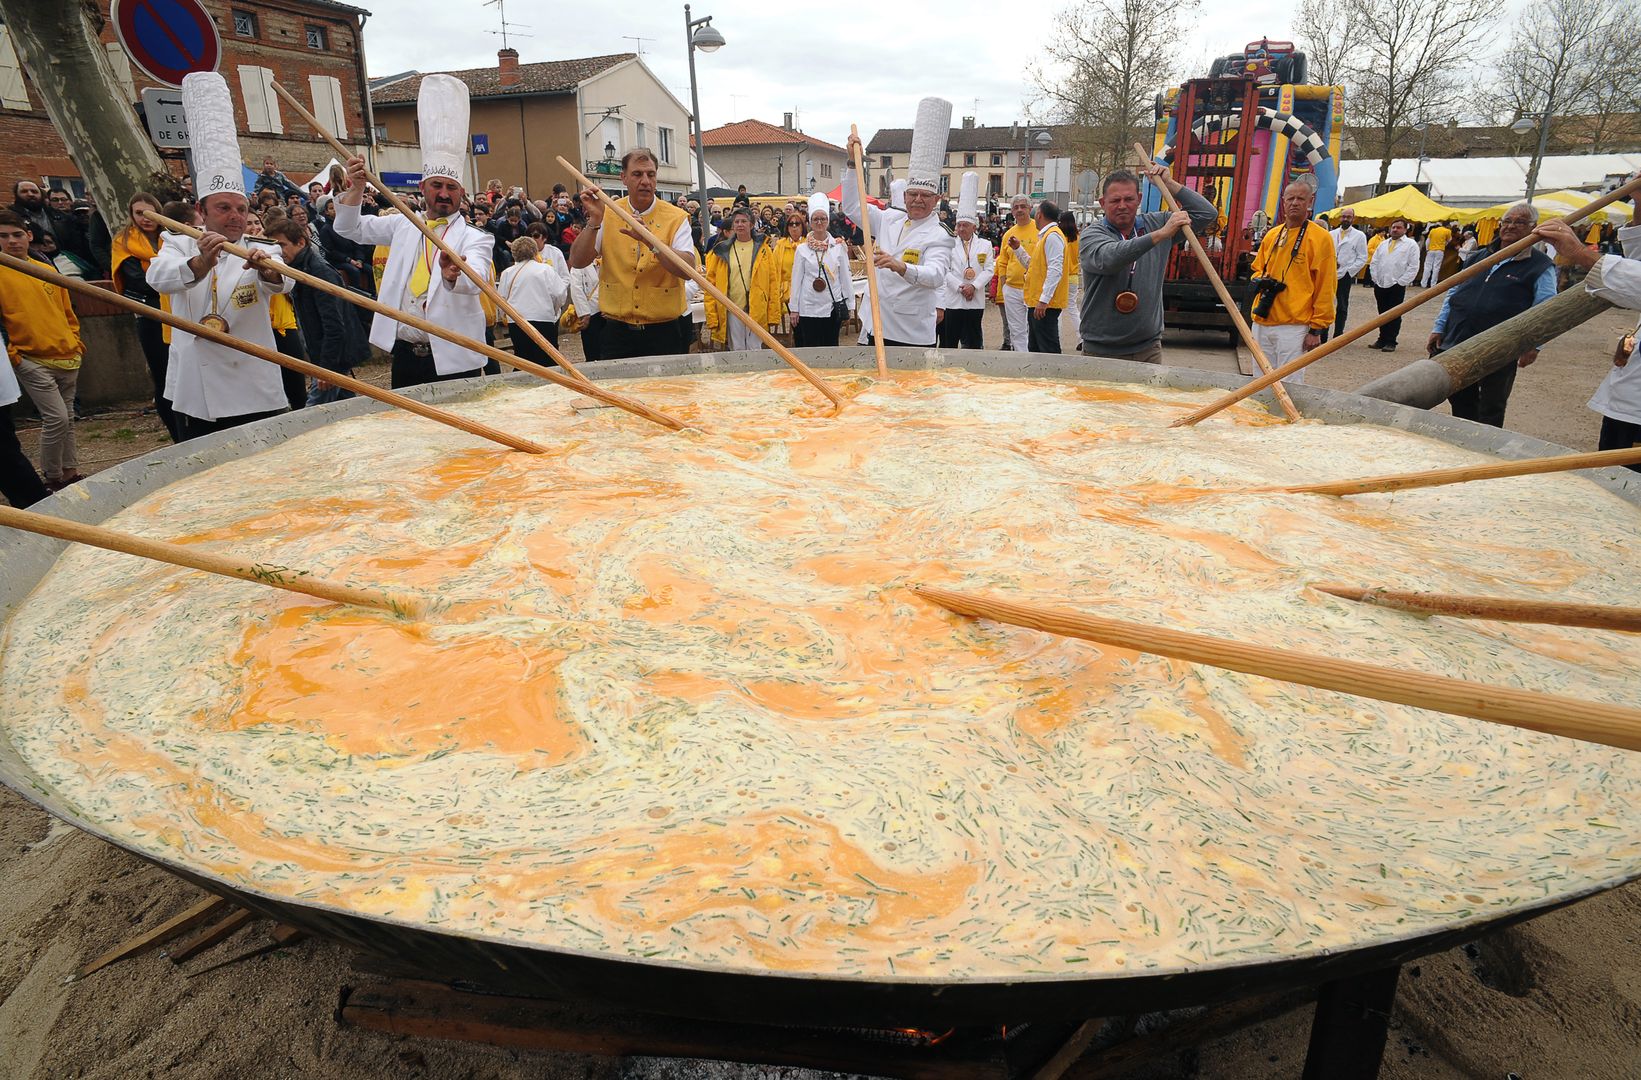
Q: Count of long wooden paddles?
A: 11